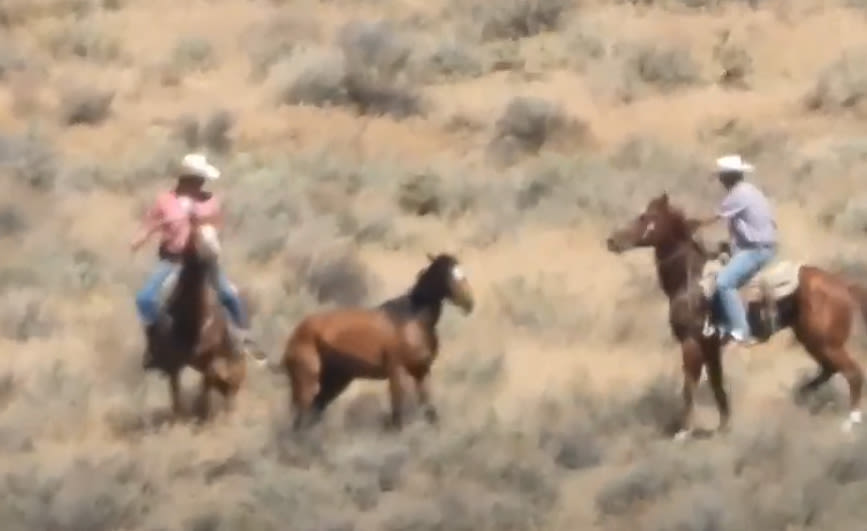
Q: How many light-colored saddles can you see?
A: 1